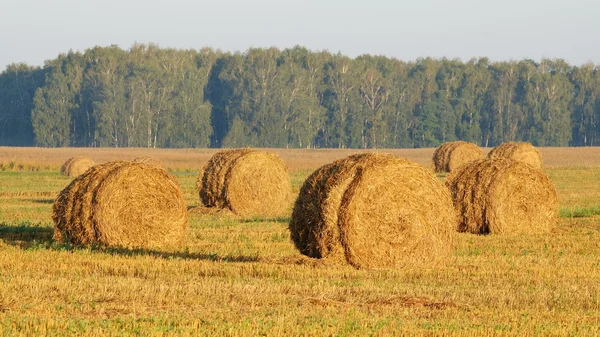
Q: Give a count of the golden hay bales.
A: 8